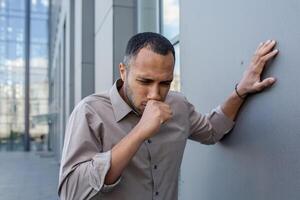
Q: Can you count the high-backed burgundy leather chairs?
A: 0